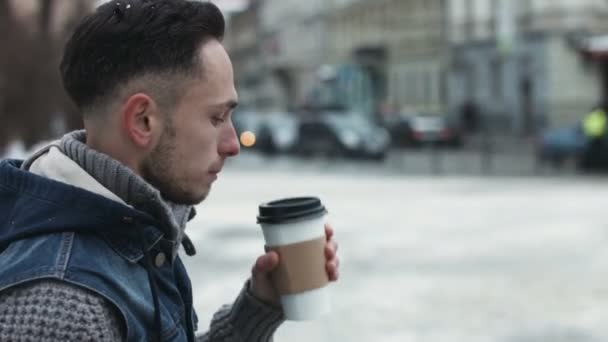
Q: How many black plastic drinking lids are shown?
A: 1